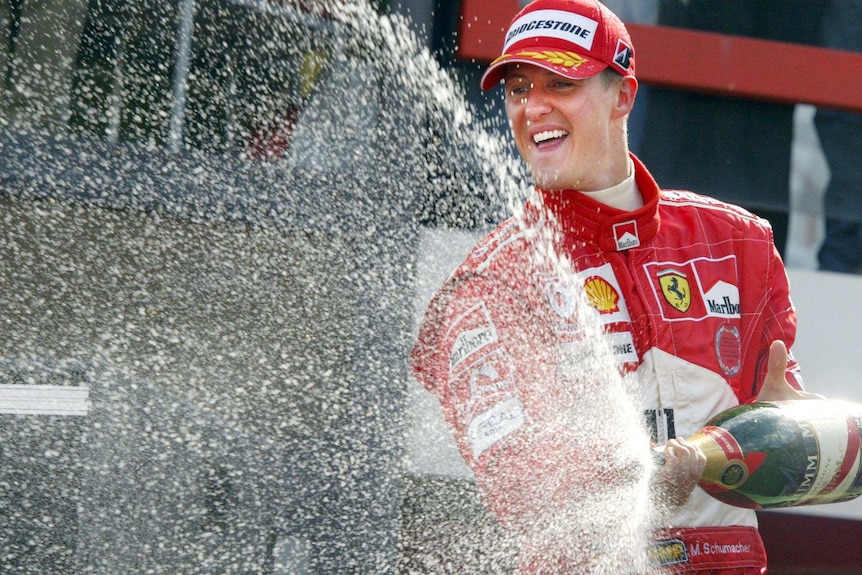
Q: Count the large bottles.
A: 1